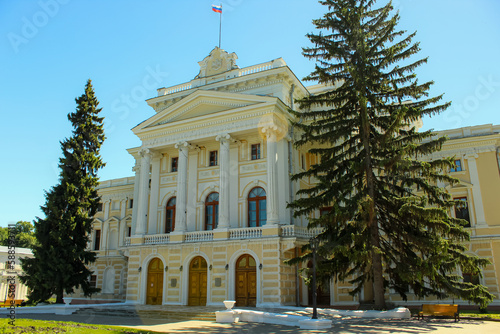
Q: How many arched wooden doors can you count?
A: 3